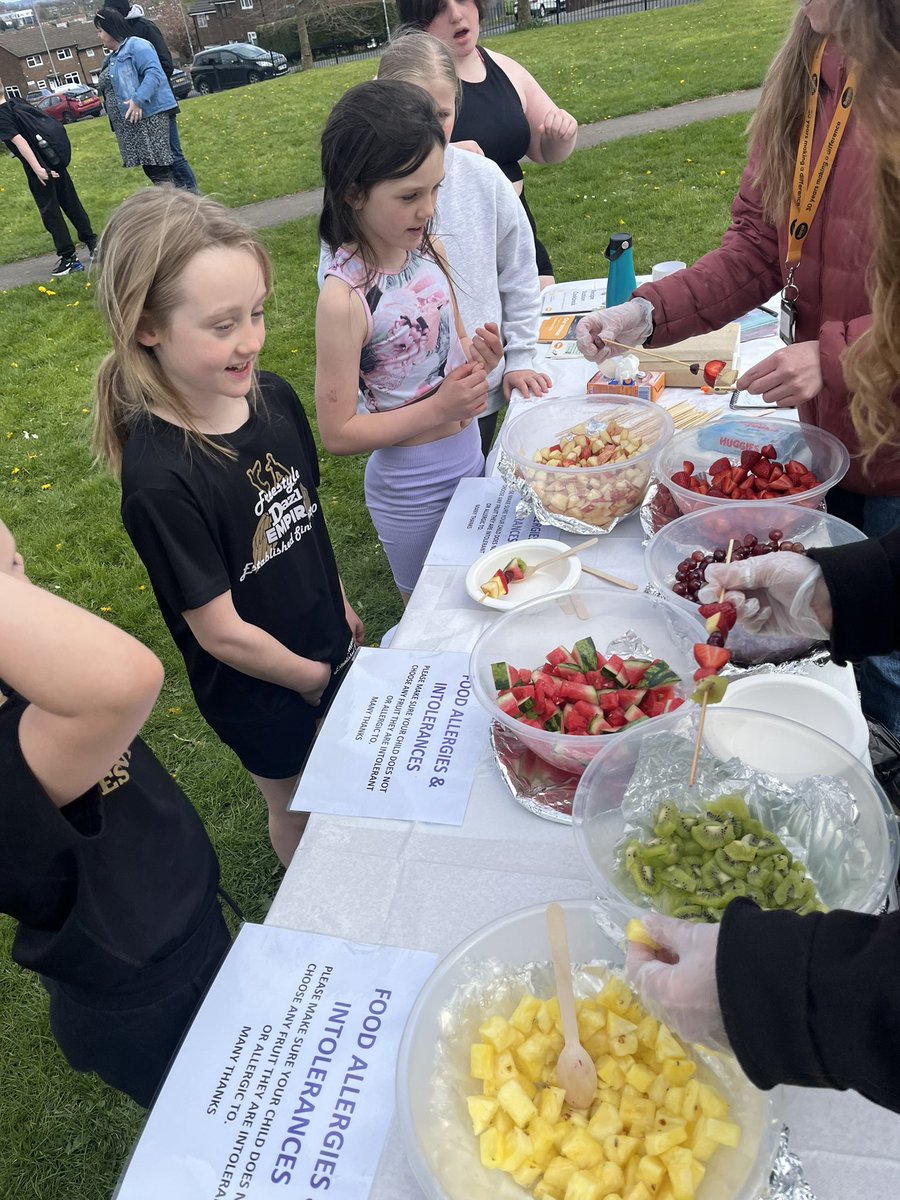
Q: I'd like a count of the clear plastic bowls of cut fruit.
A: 6